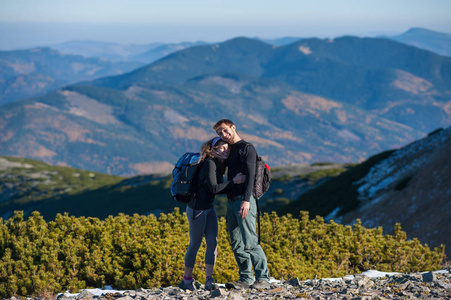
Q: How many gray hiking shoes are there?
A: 2